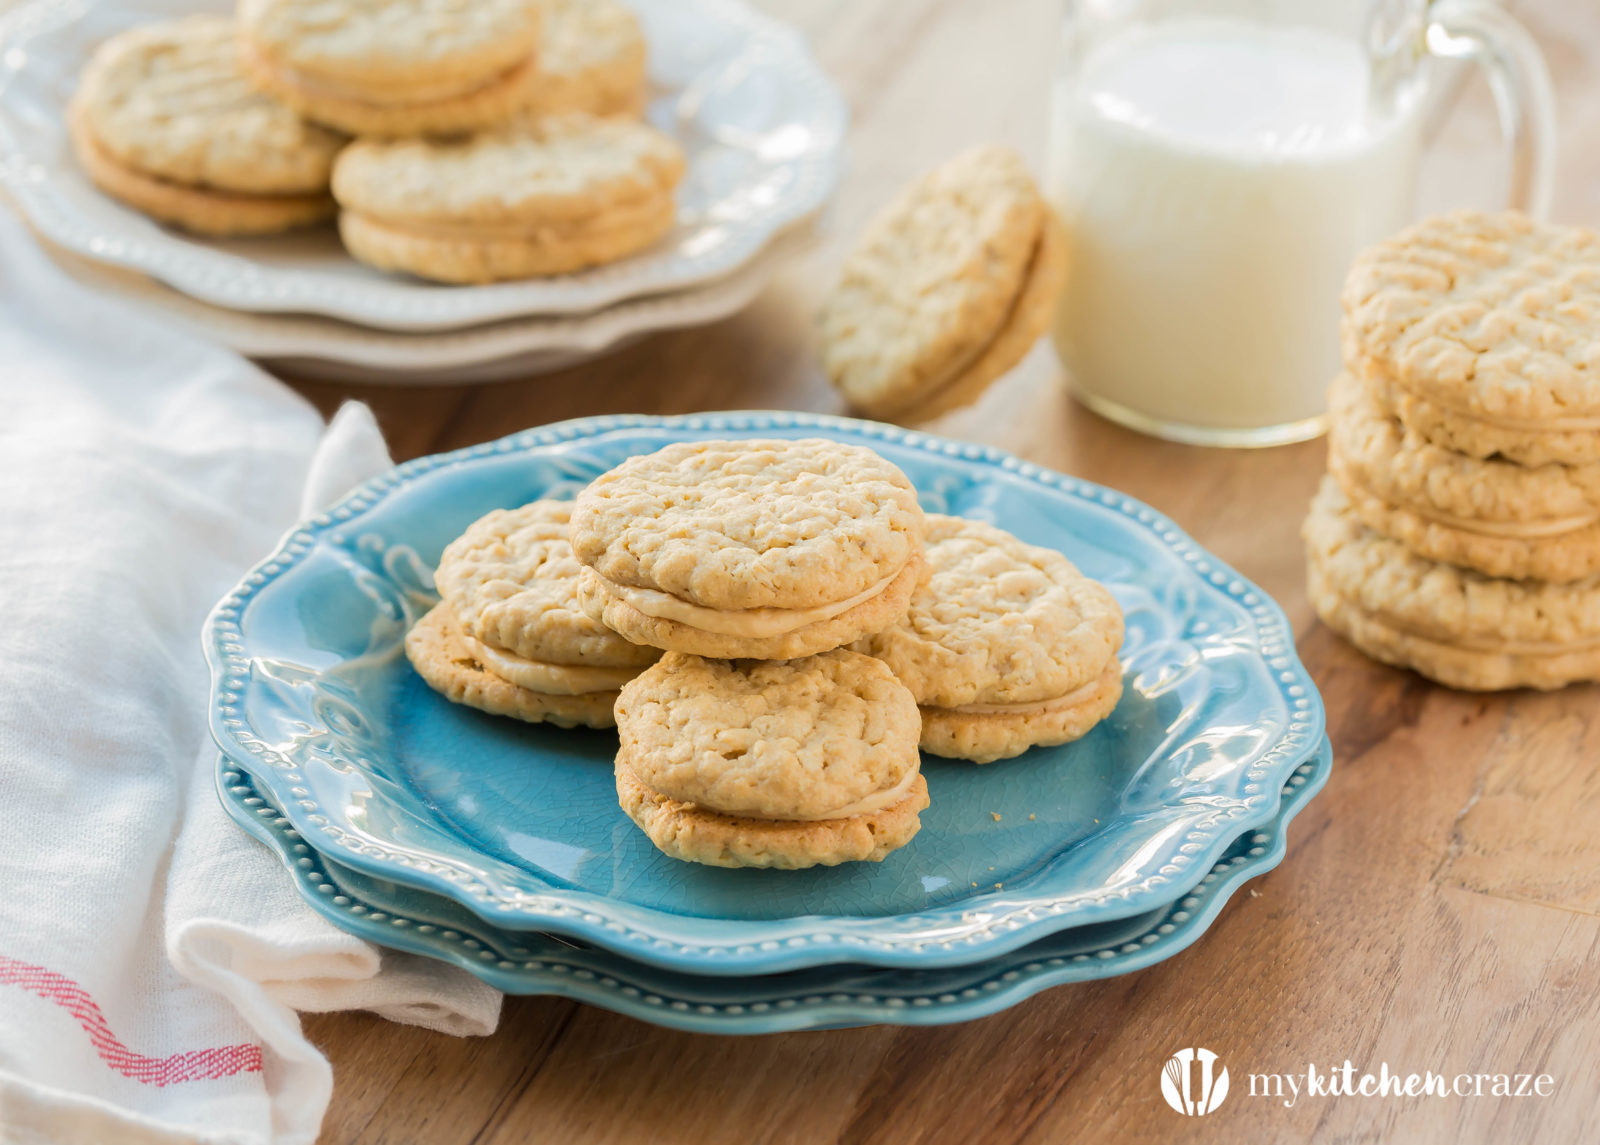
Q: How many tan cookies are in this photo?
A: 12